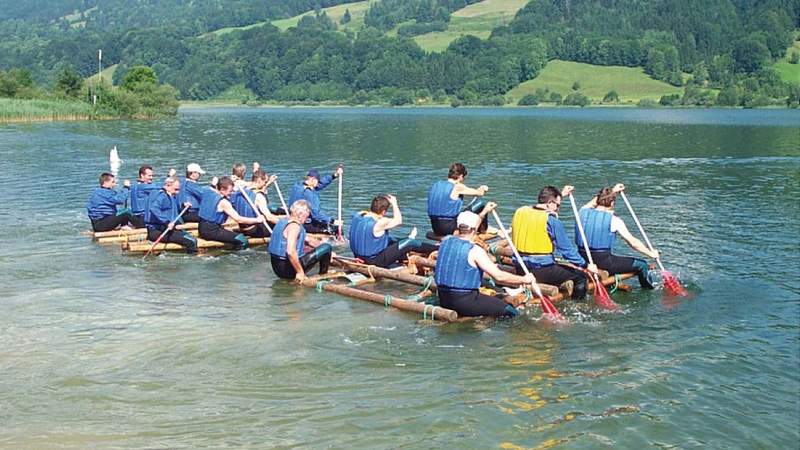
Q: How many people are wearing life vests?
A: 14